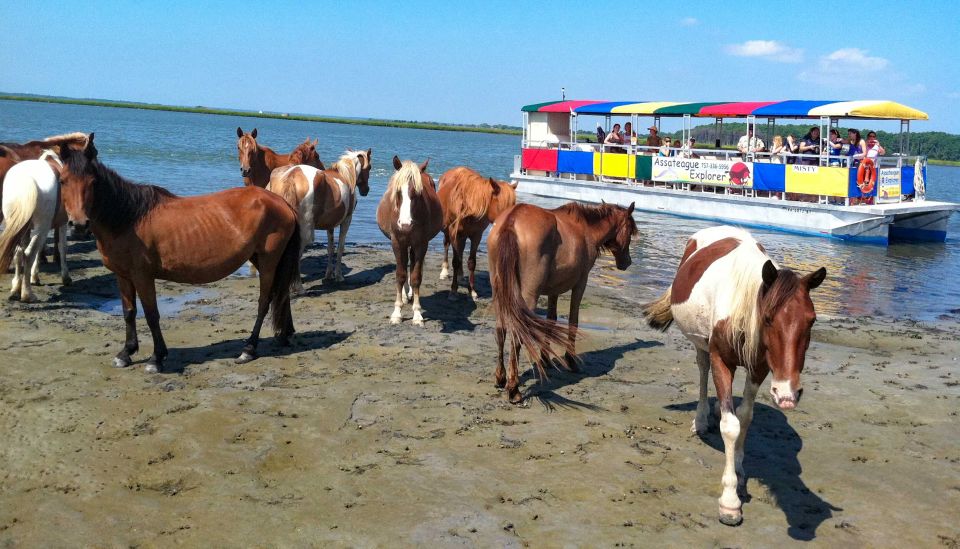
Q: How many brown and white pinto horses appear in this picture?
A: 3